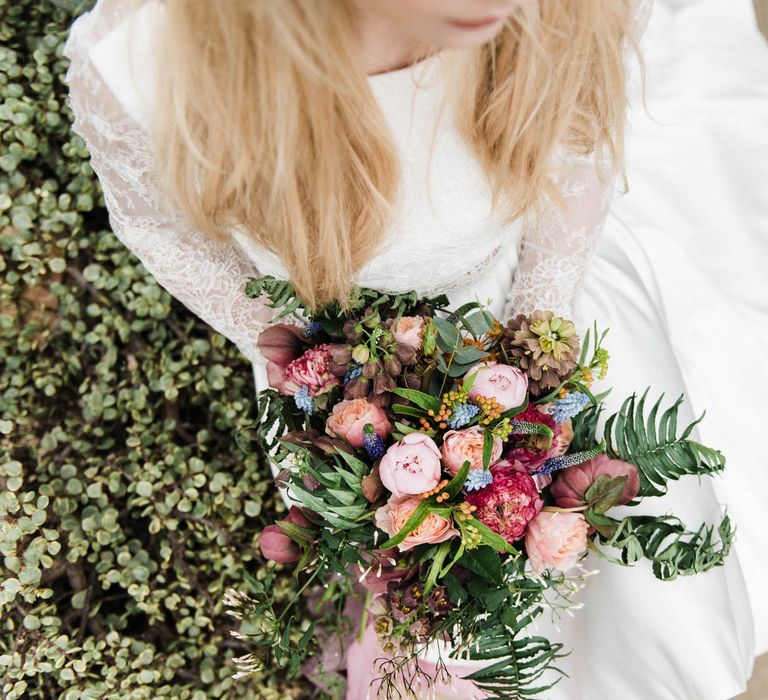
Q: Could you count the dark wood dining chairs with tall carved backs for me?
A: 0